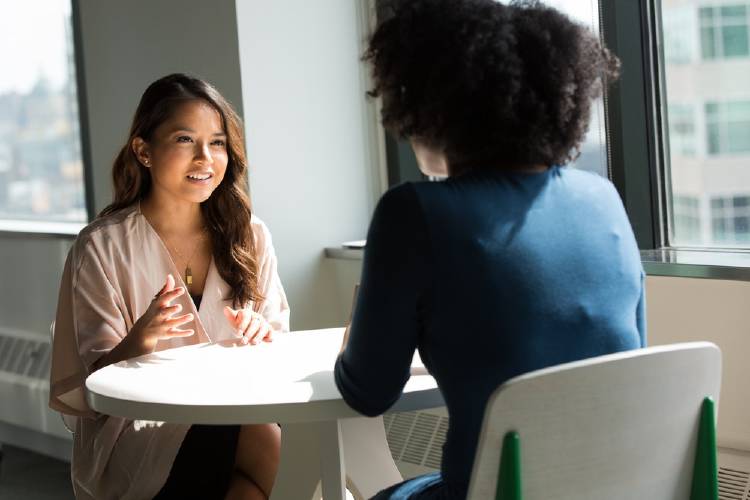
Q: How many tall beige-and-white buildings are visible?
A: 1